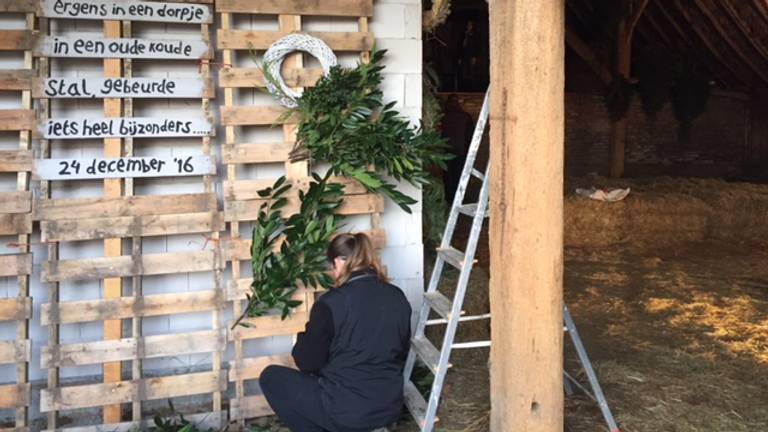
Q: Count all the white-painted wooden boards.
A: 5